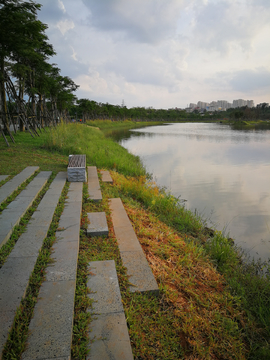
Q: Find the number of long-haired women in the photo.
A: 0